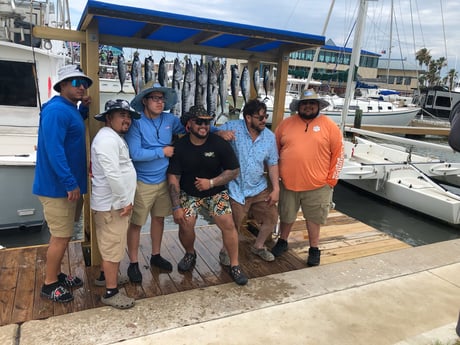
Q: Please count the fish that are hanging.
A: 13